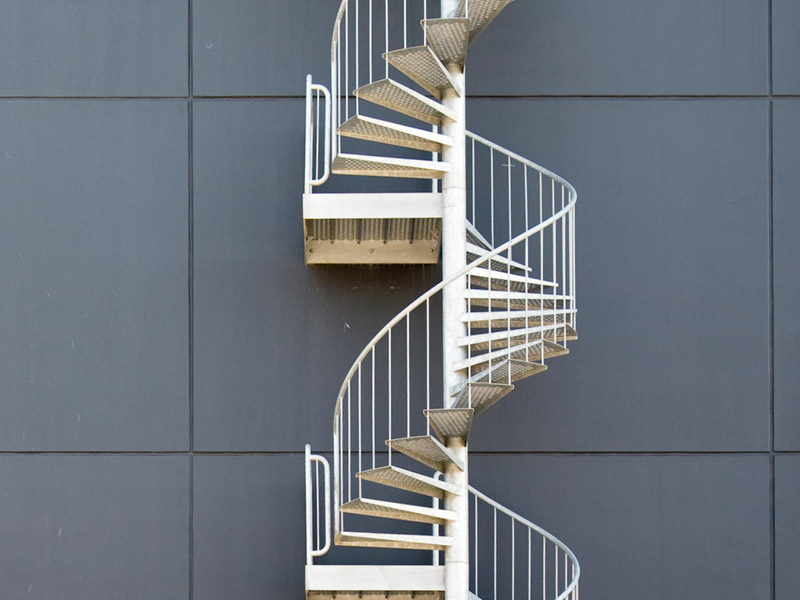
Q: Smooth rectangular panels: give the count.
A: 9